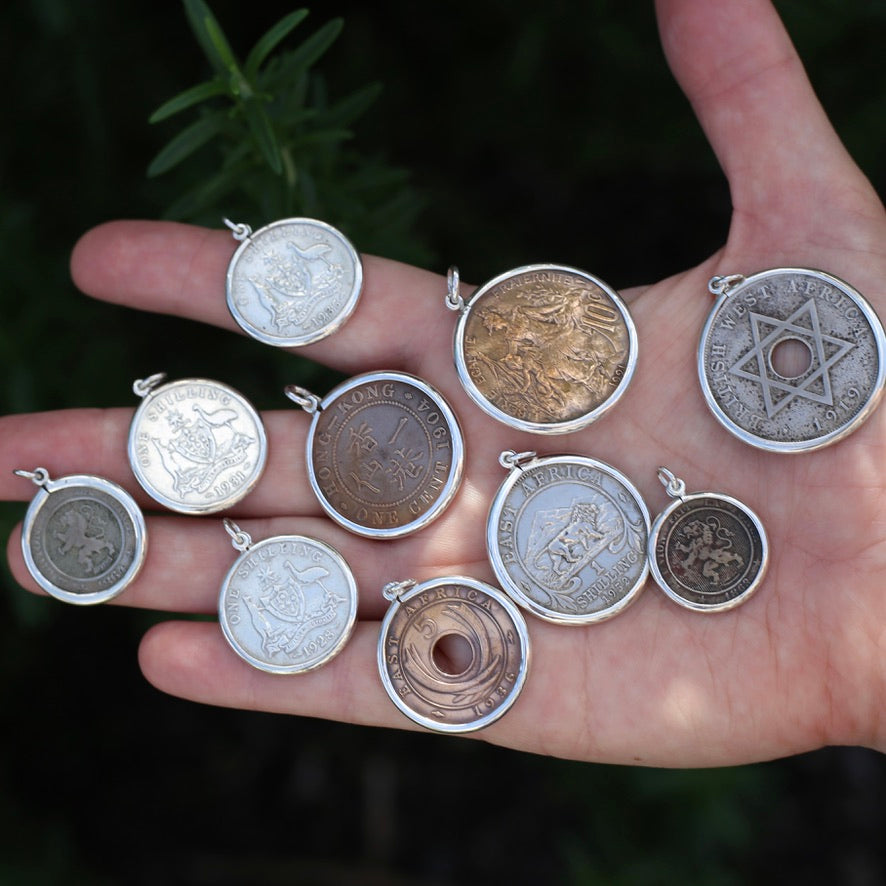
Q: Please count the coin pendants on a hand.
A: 10